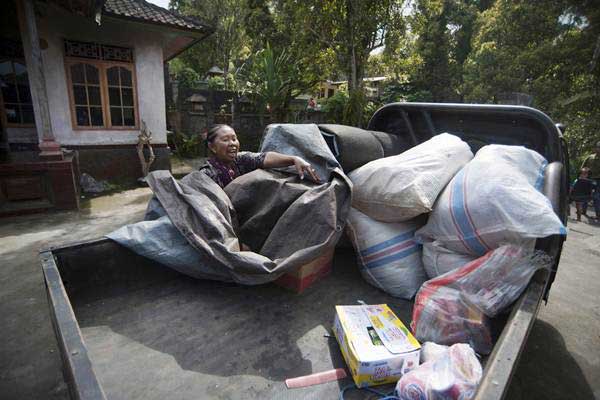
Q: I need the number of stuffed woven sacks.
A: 4